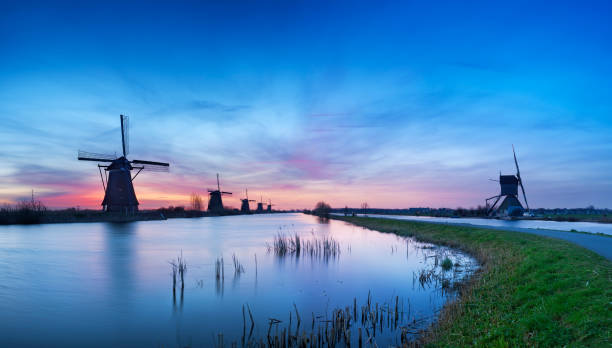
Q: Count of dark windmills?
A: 6